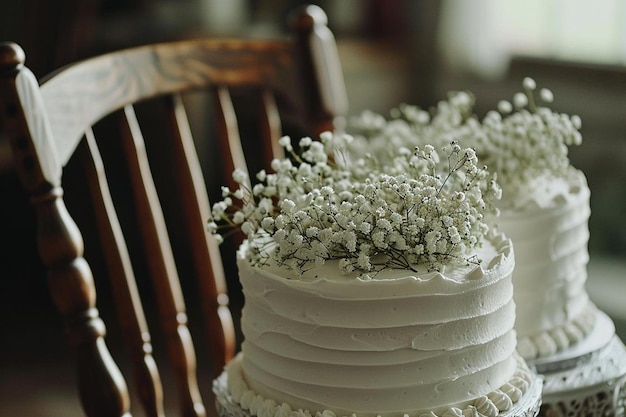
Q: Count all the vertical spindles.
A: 5